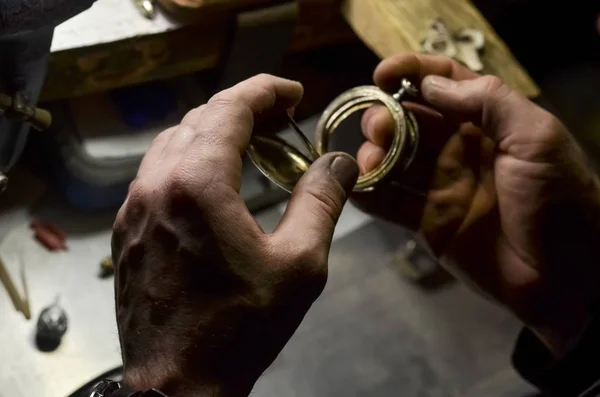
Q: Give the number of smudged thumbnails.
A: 1